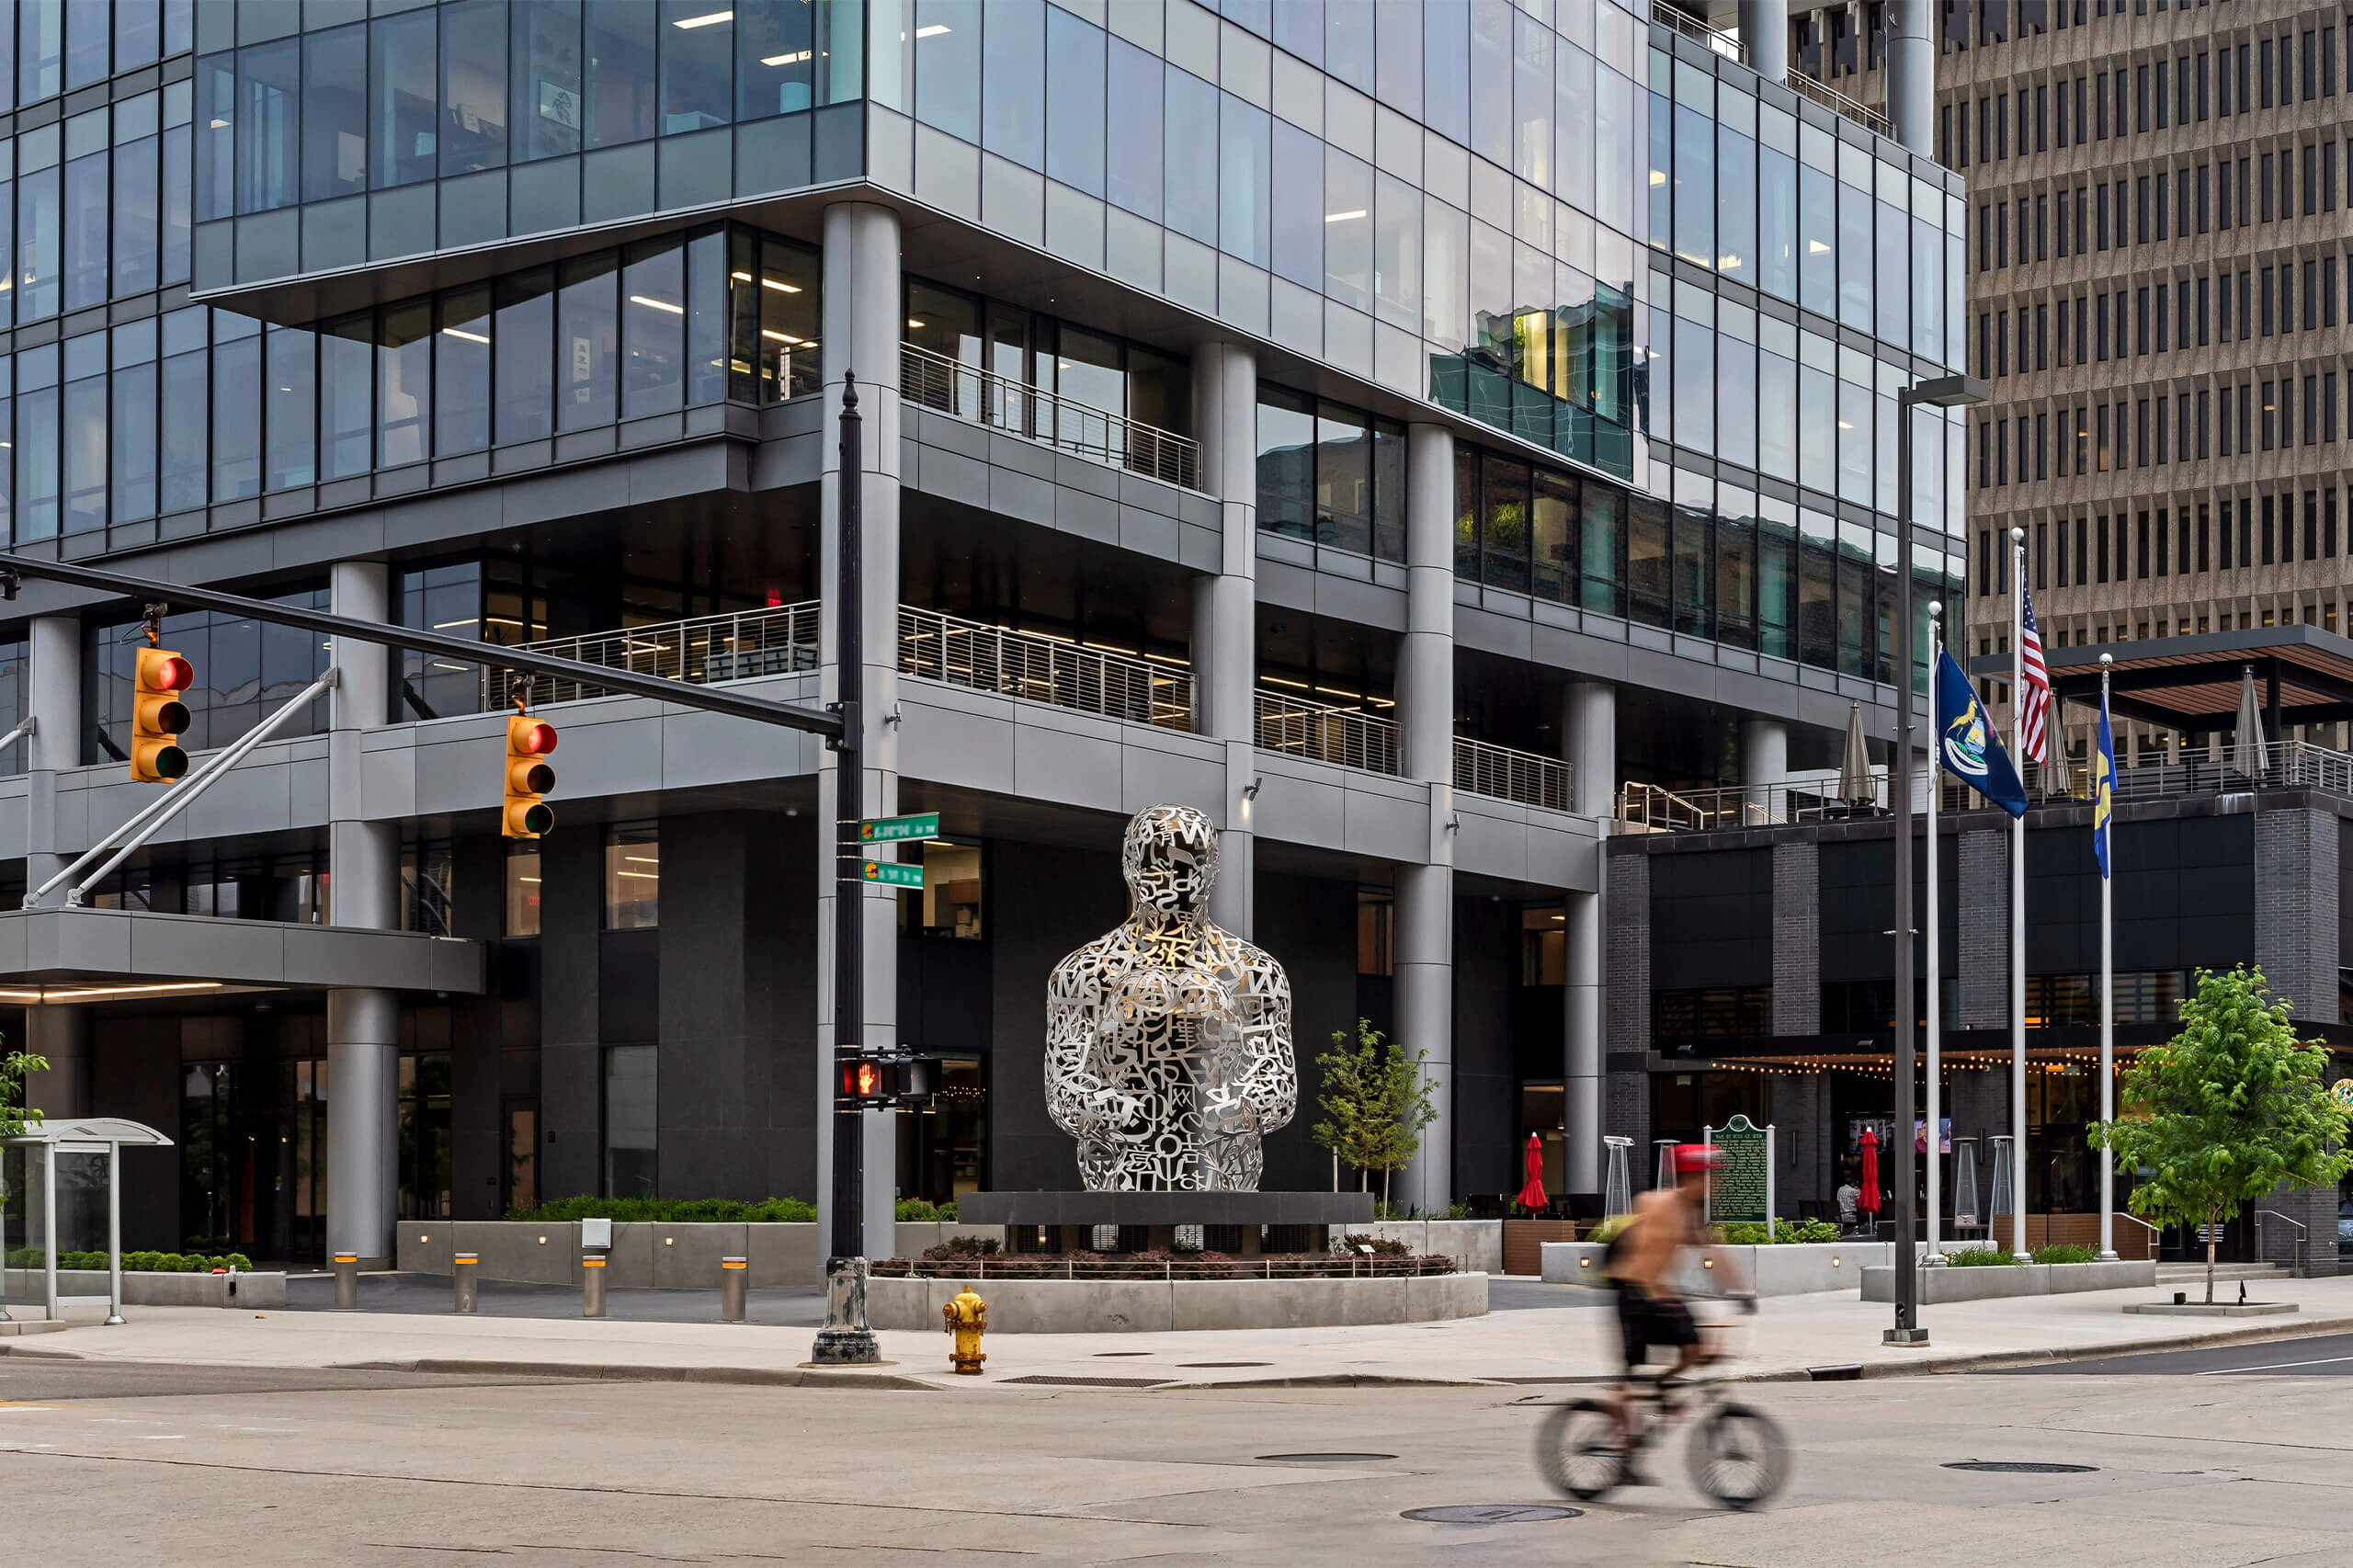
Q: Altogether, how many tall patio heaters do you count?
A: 4